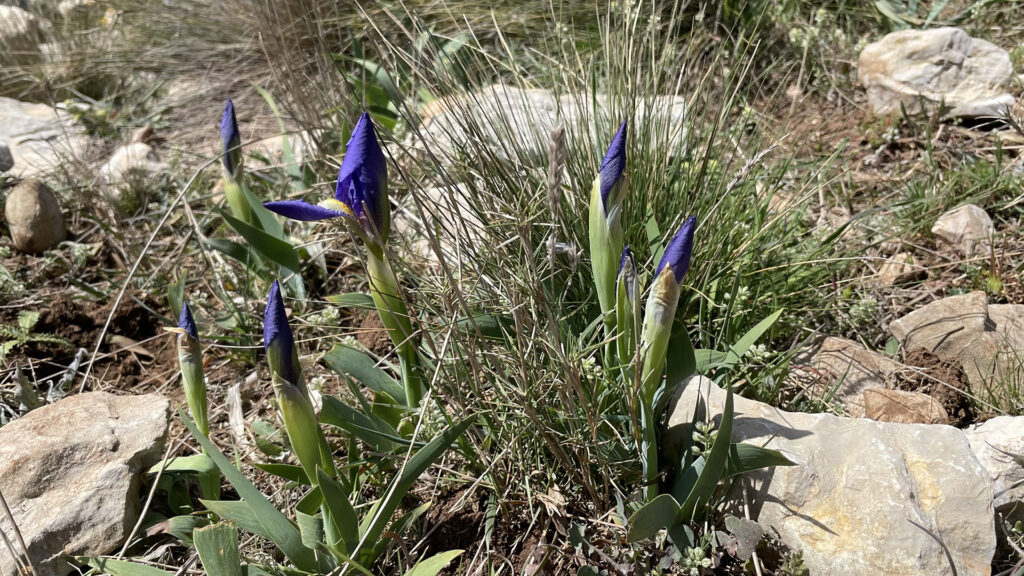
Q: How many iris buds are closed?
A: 6